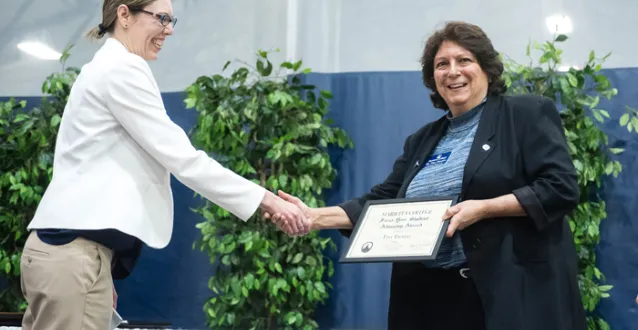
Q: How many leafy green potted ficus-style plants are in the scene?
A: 3